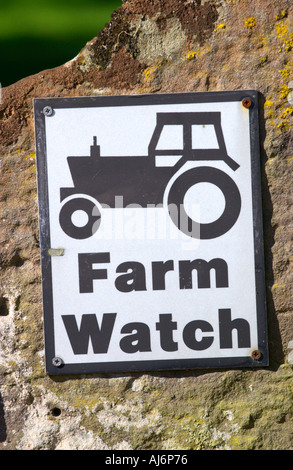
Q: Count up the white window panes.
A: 3